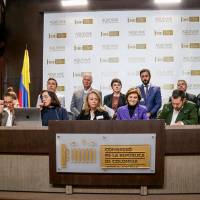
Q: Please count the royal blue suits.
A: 1